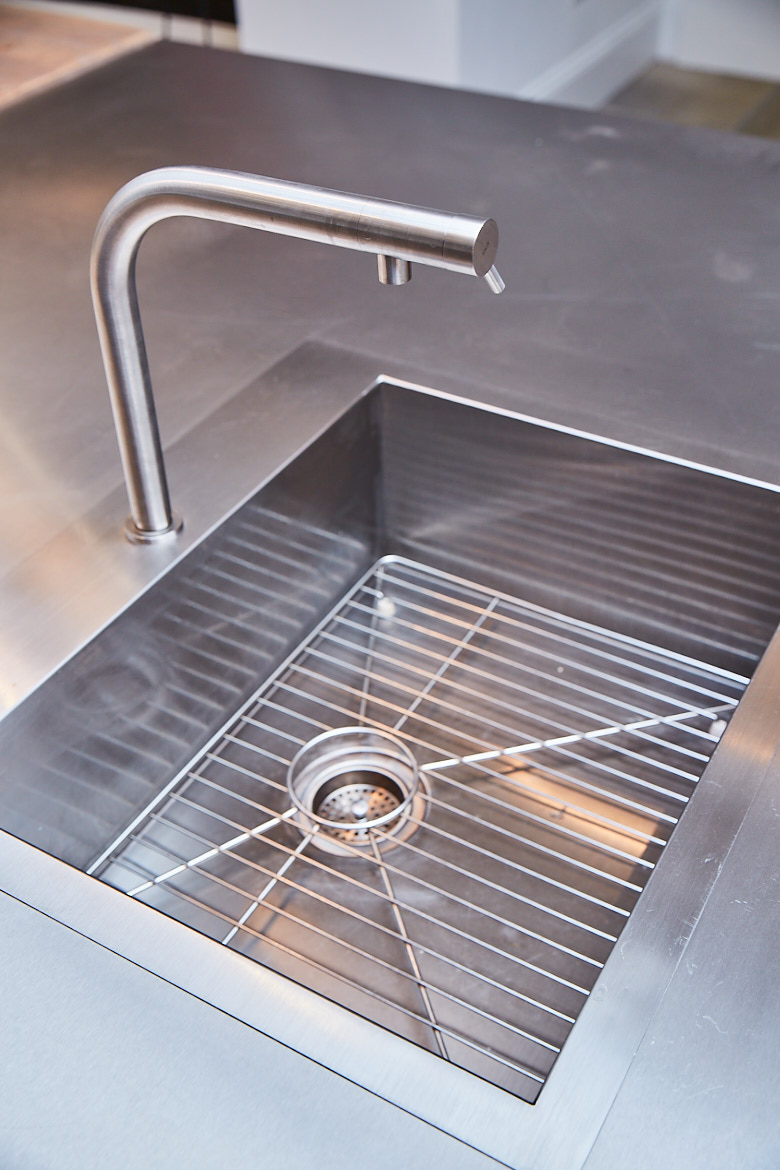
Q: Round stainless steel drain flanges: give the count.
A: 1